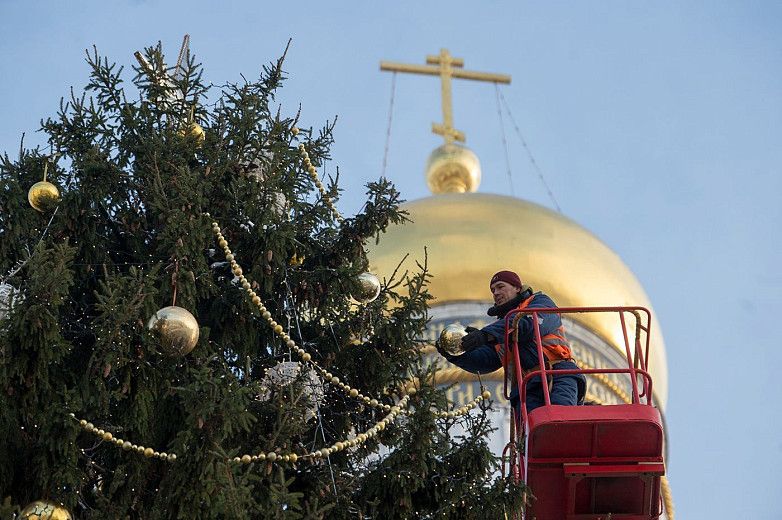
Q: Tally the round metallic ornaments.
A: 6